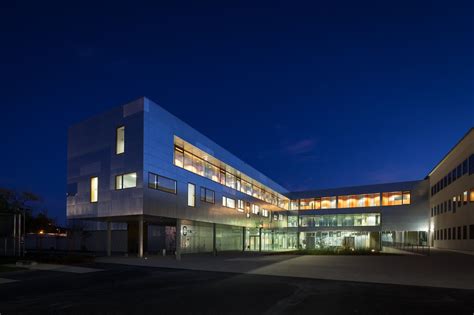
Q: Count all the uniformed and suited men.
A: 0